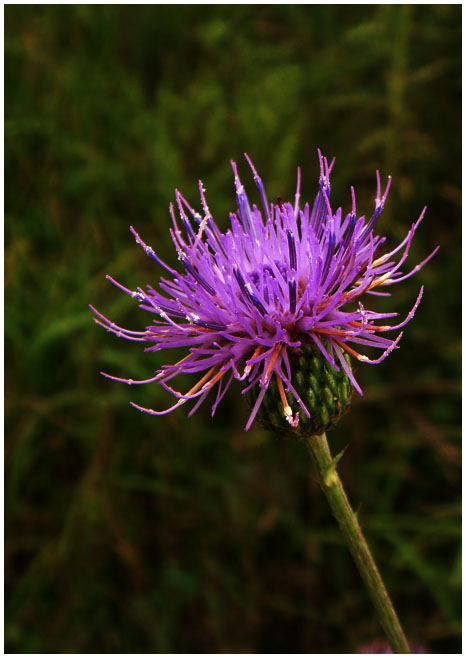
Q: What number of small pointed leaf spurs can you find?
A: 2